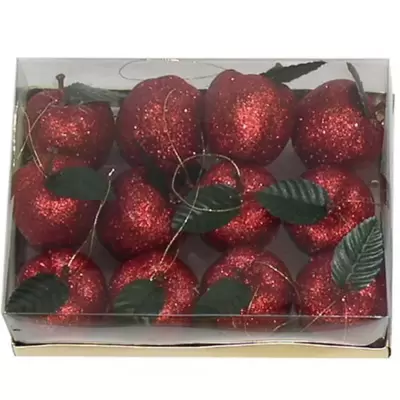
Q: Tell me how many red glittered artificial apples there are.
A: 12